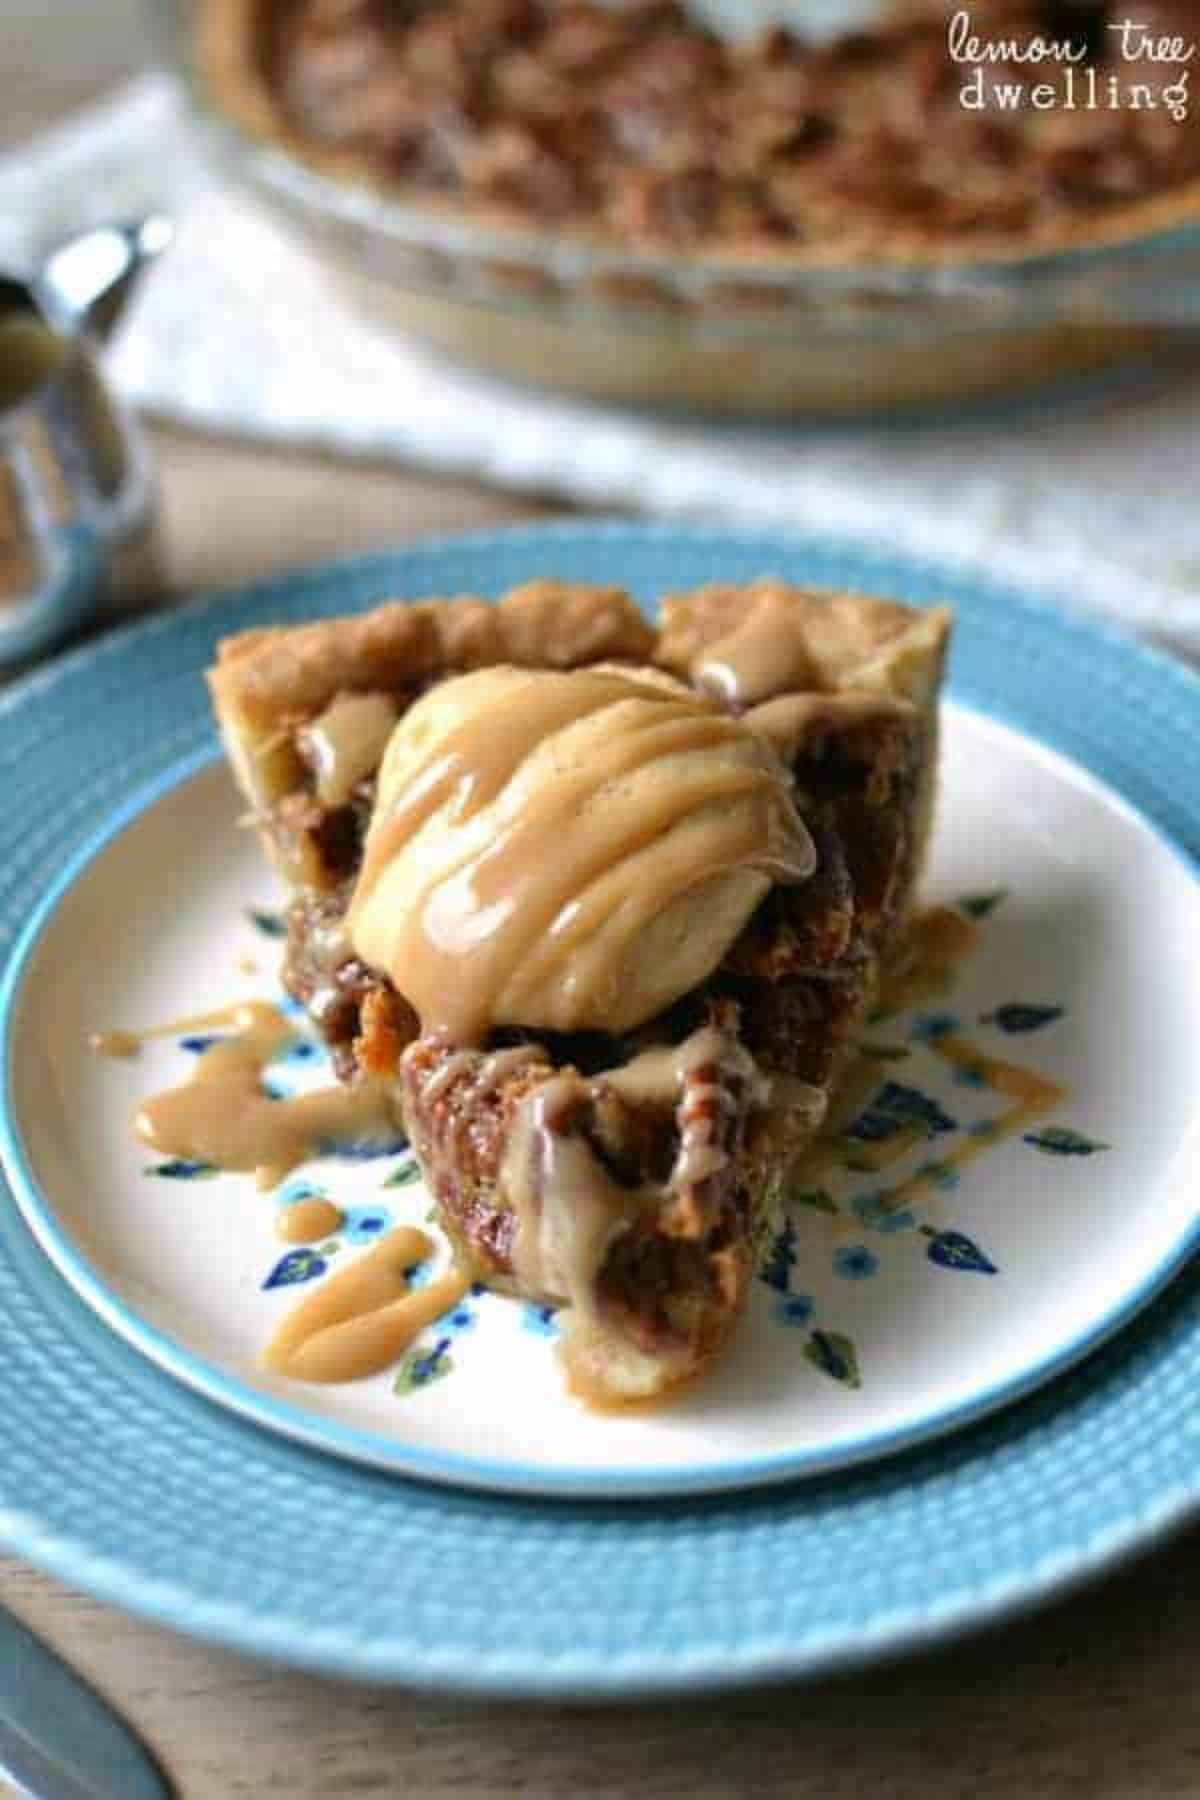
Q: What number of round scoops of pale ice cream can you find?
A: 1